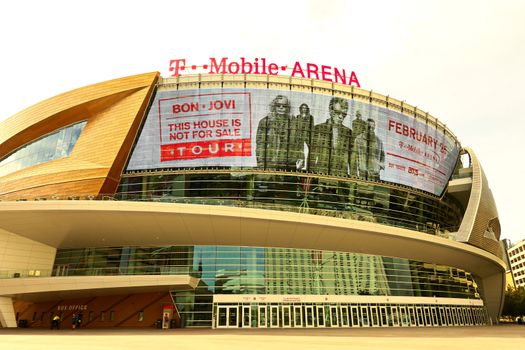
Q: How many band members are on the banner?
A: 5